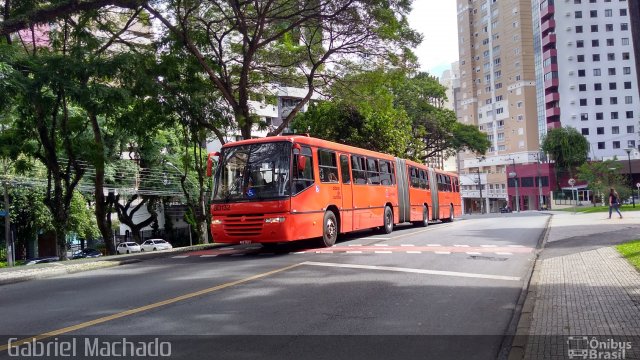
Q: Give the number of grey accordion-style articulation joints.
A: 2